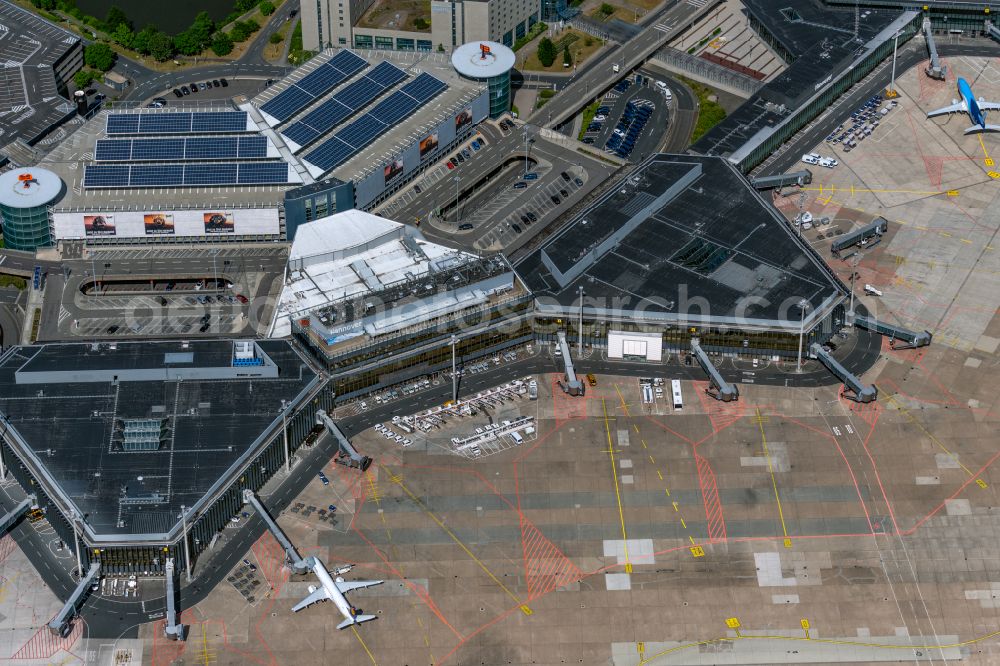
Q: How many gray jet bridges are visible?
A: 13